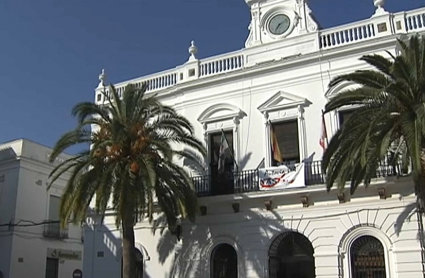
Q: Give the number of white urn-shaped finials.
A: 3